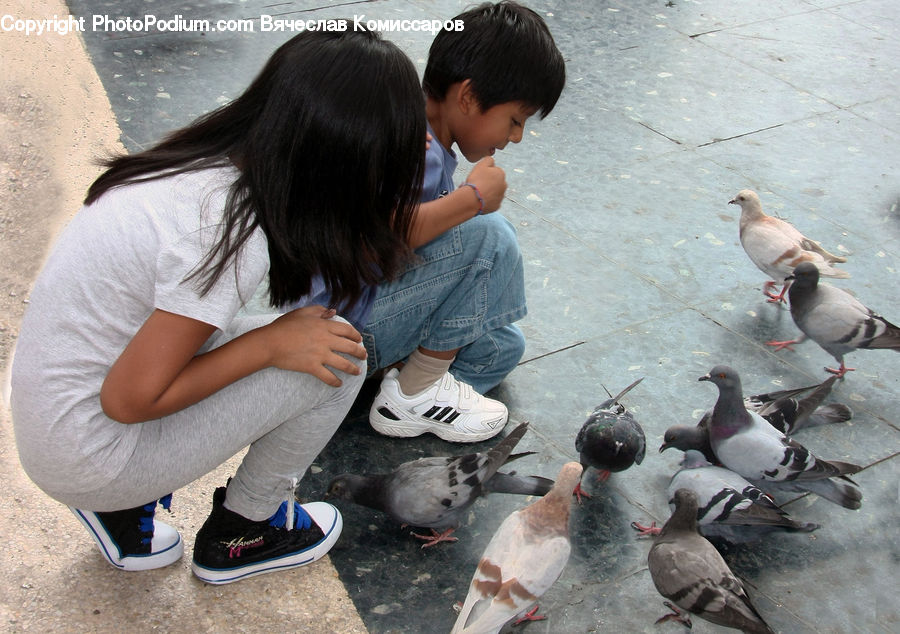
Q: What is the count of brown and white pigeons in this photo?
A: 2